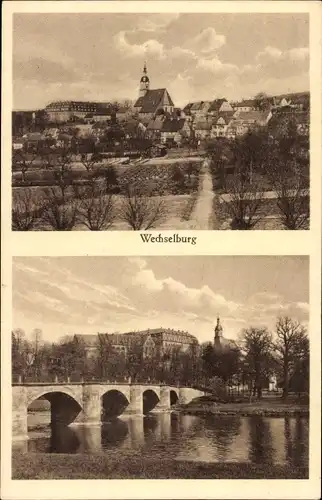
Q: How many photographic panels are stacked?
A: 2